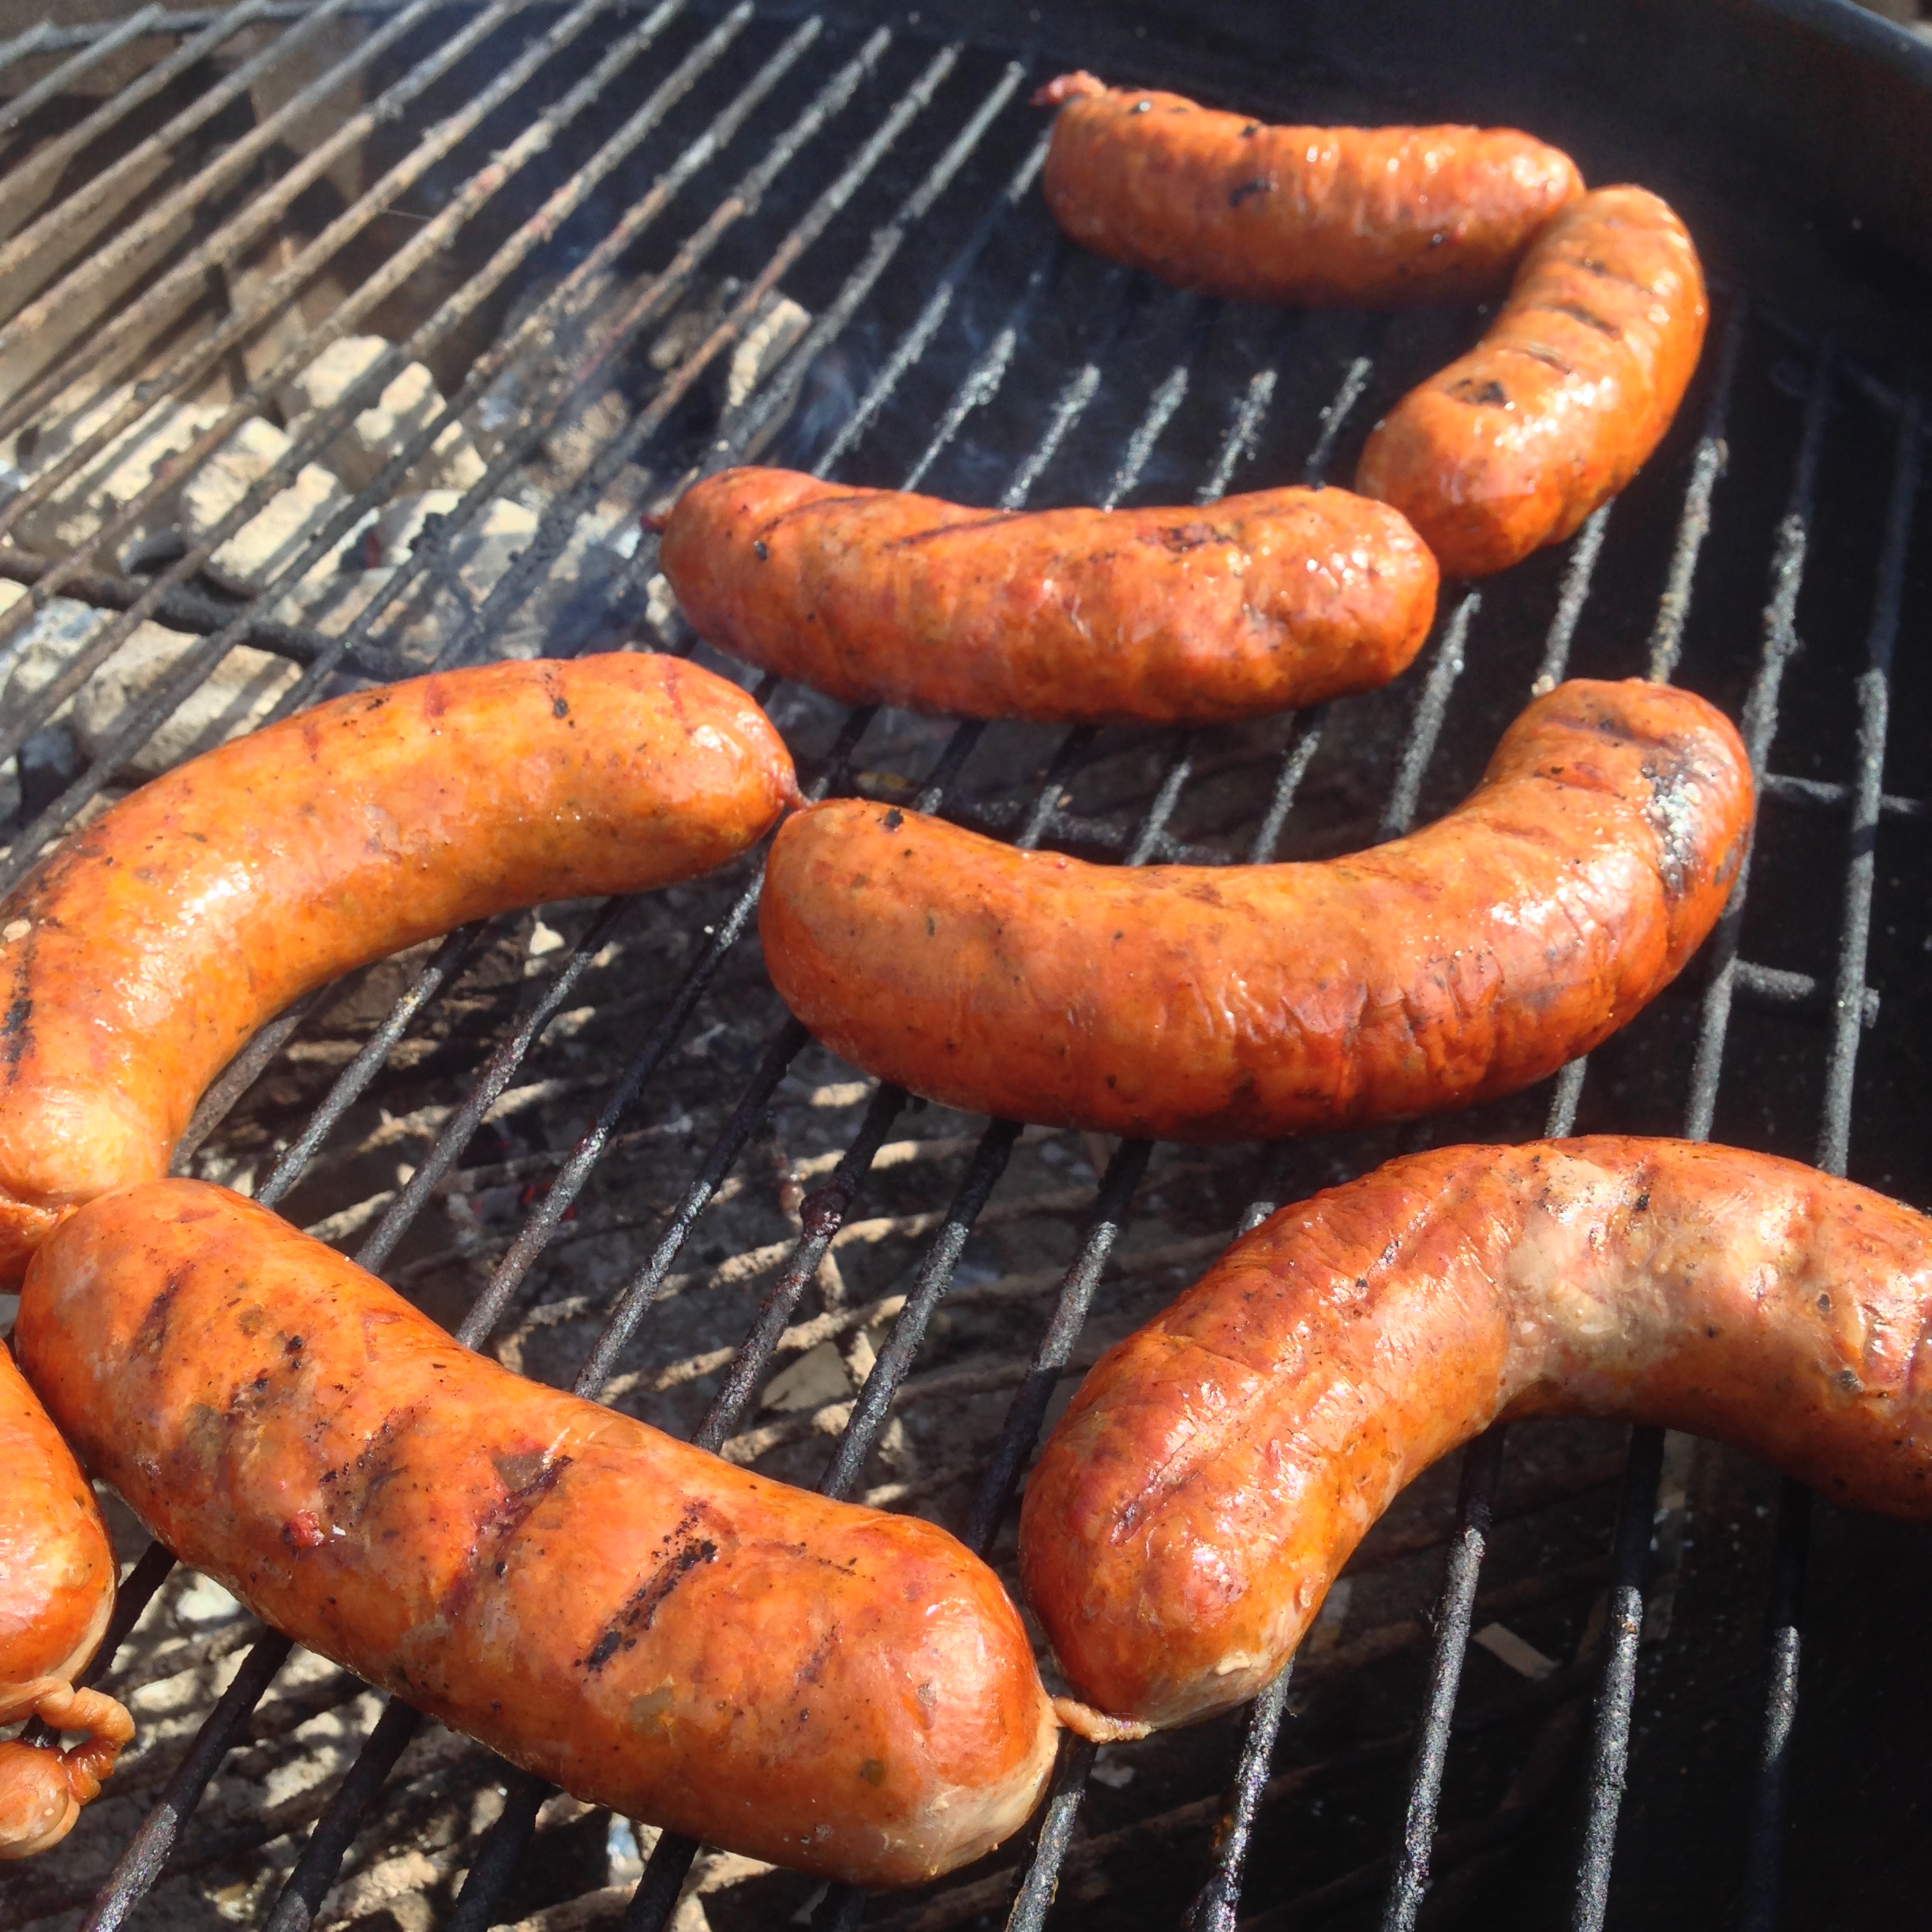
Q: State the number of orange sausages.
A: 8